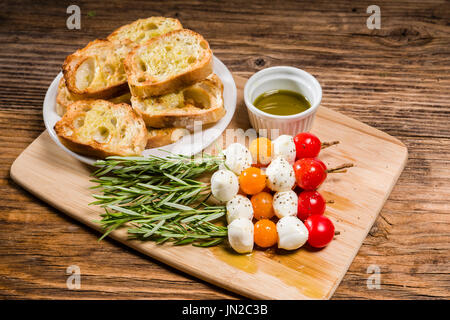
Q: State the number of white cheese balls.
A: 8